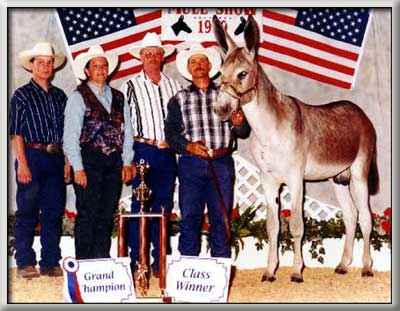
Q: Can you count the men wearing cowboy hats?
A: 4